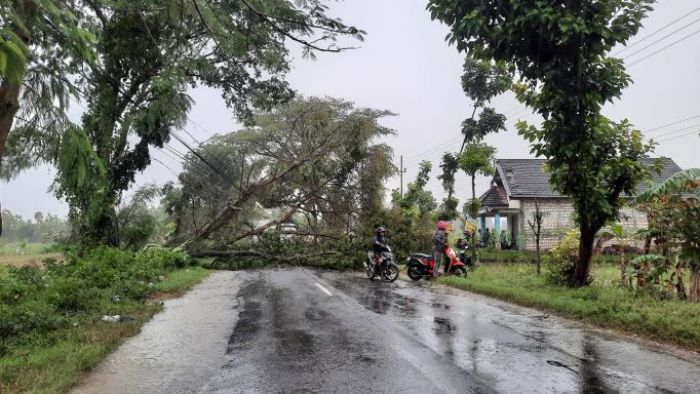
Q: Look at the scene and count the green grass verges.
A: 2